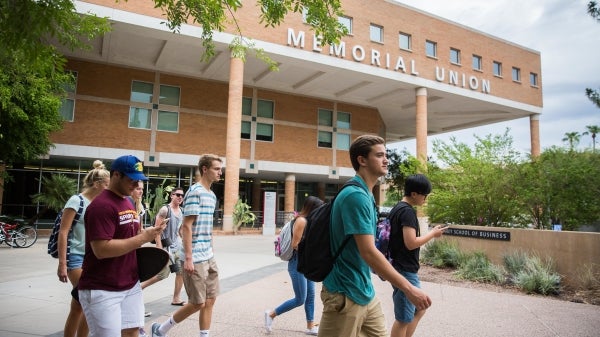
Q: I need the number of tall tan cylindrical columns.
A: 3